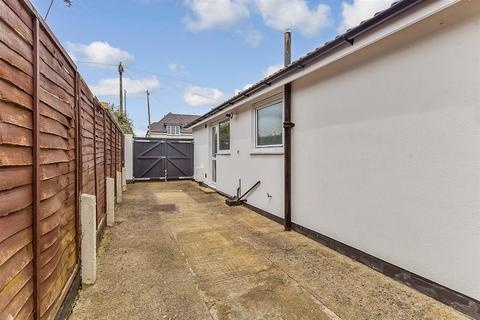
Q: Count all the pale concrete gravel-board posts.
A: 4